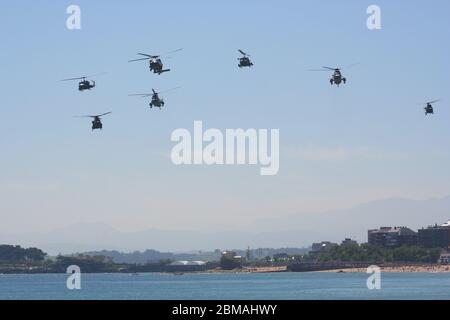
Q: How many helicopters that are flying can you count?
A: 7